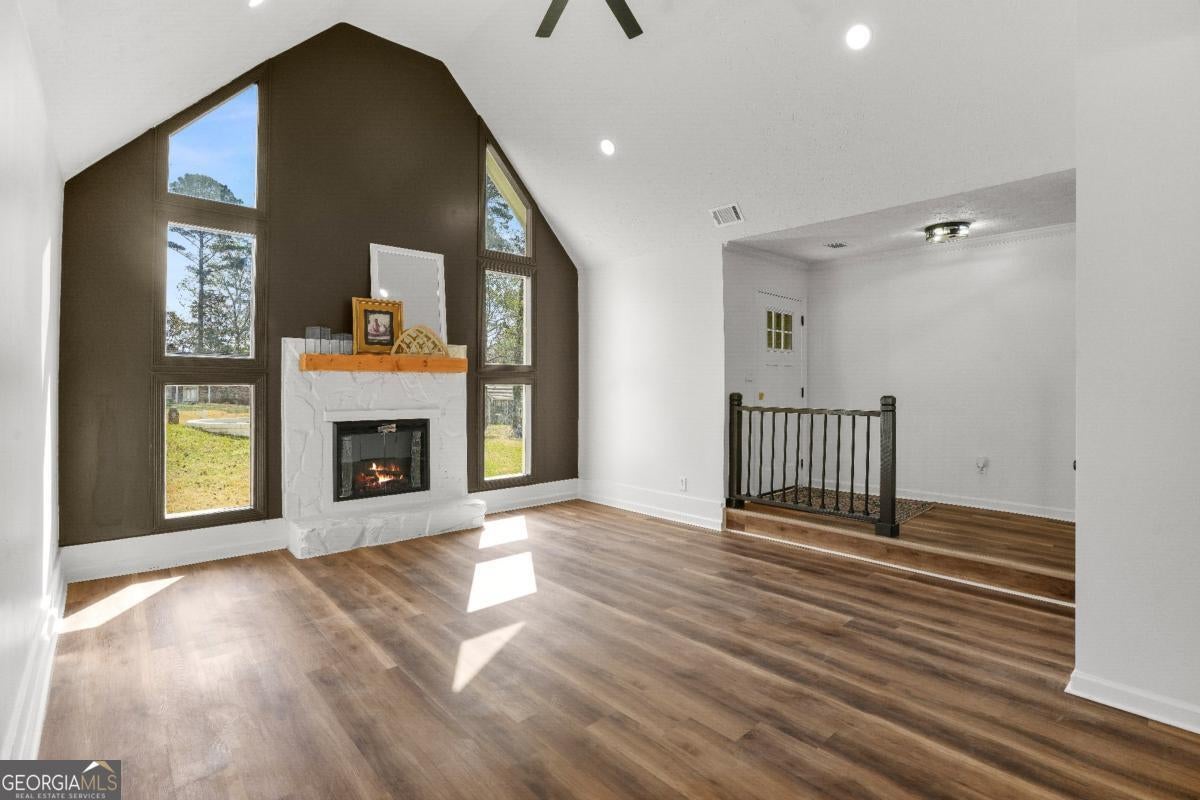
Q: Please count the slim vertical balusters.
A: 10